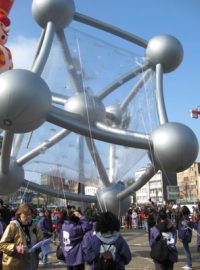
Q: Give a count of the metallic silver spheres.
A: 8